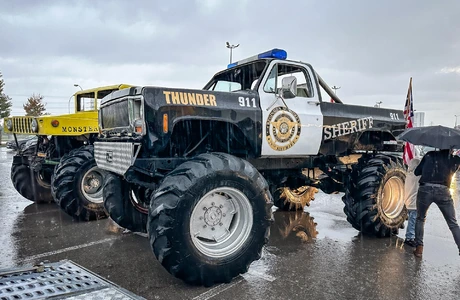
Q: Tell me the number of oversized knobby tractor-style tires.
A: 6